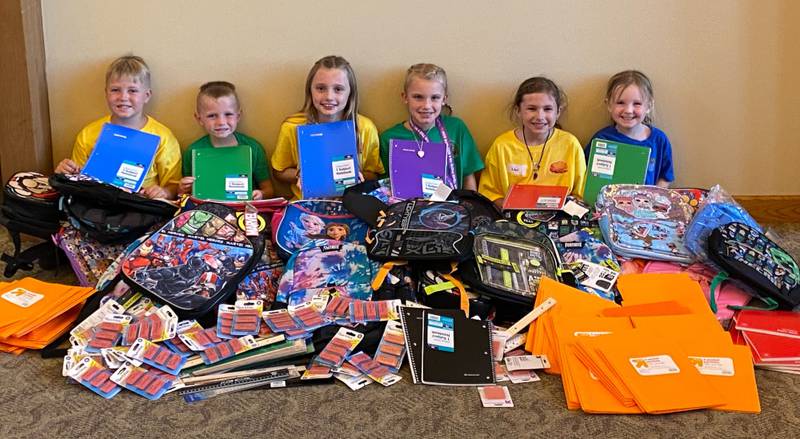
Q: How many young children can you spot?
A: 6